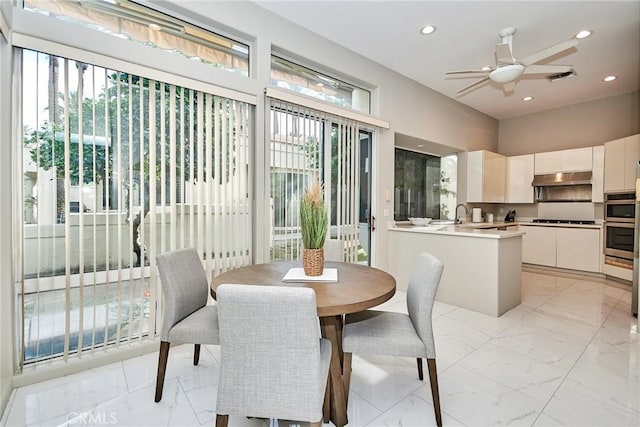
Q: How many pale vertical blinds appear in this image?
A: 2